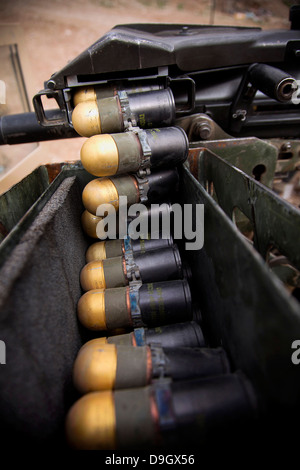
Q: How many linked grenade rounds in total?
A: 11